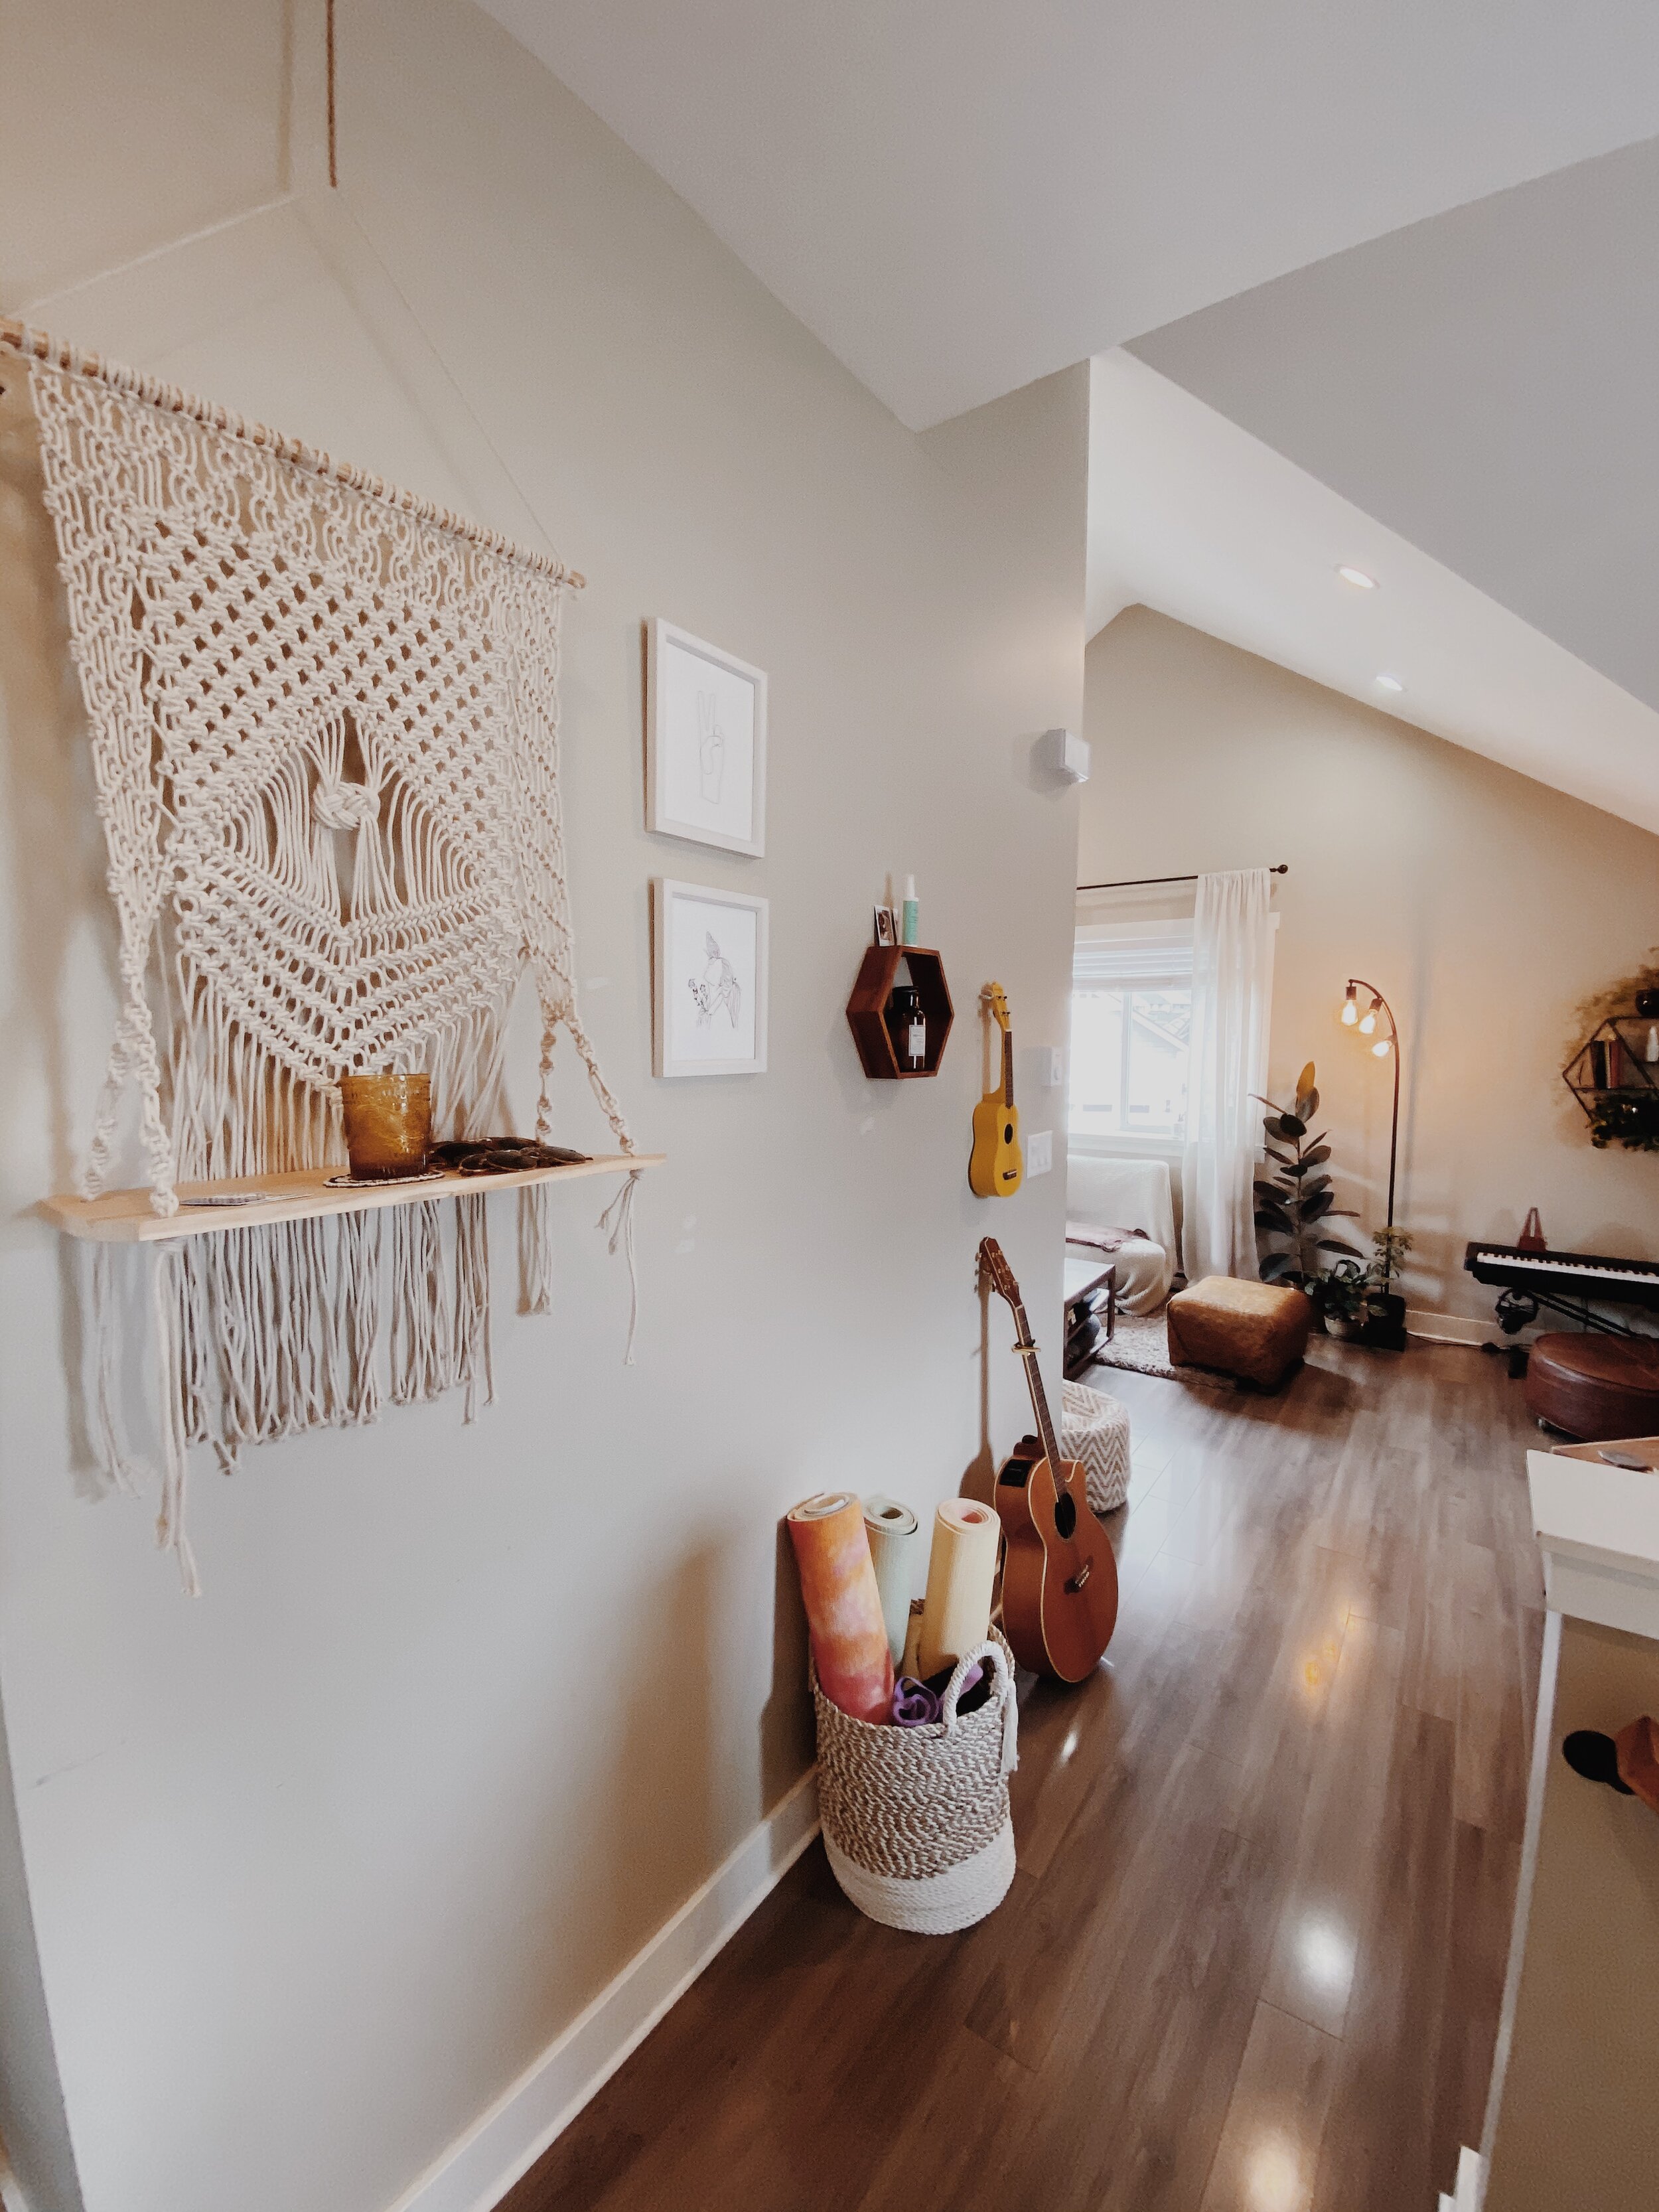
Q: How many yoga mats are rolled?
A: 3